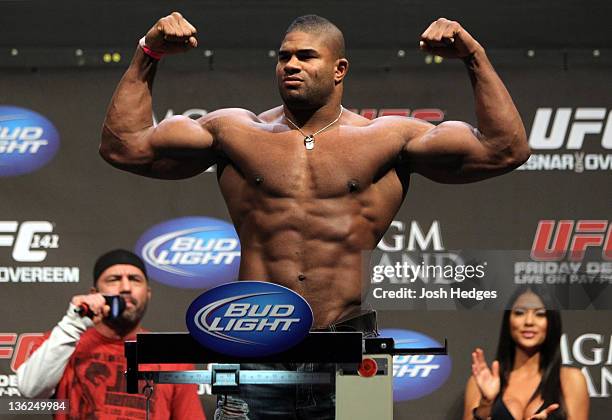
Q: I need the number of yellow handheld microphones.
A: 0